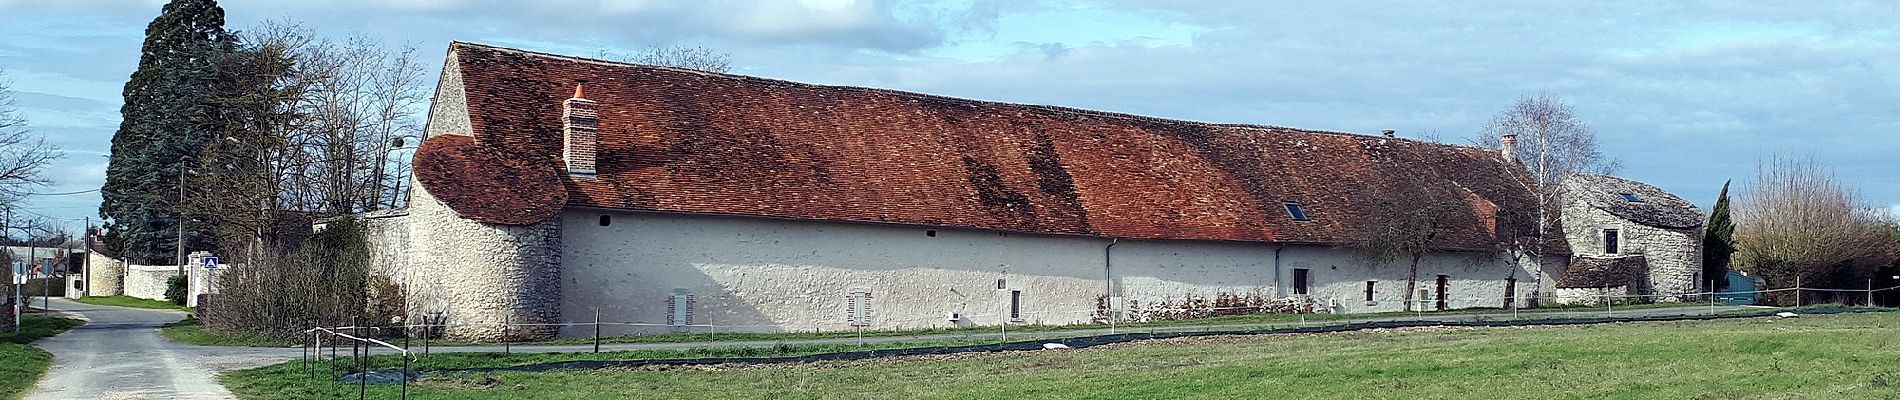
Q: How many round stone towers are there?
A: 2